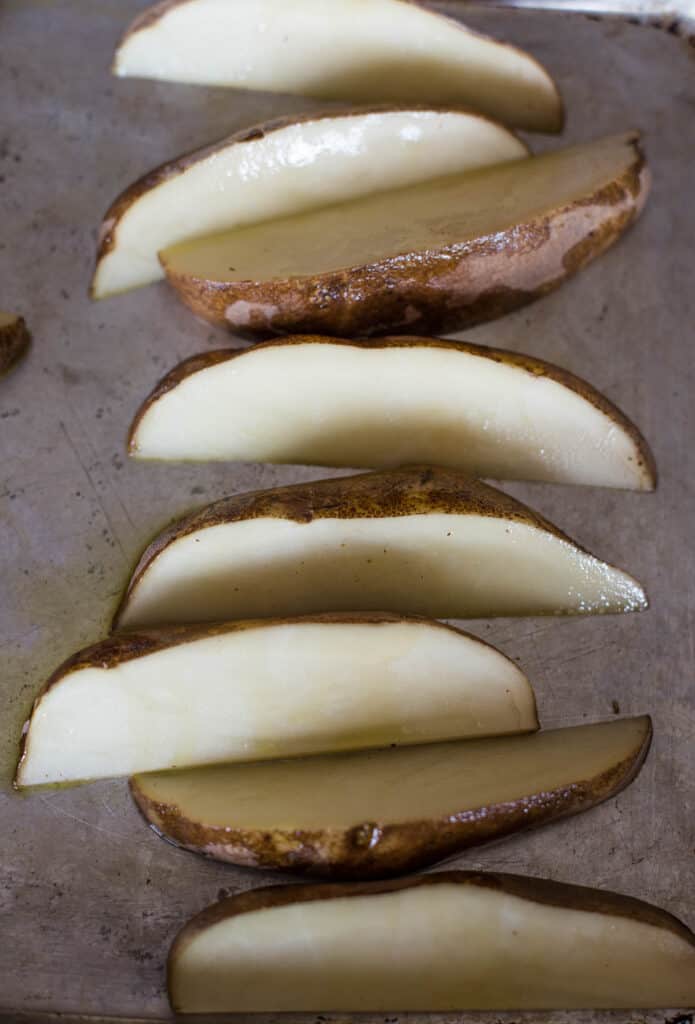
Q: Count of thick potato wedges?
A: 8